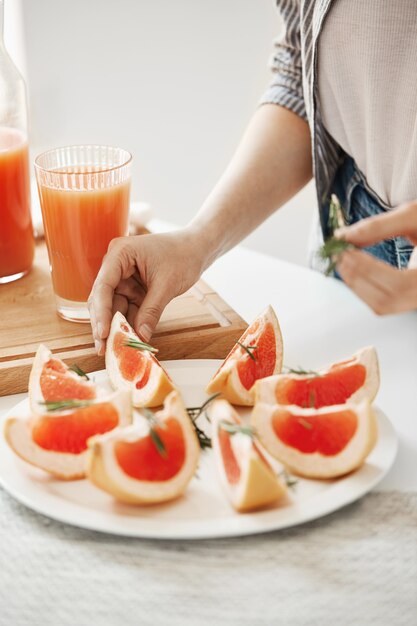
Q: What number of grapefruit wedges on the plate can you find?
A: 8